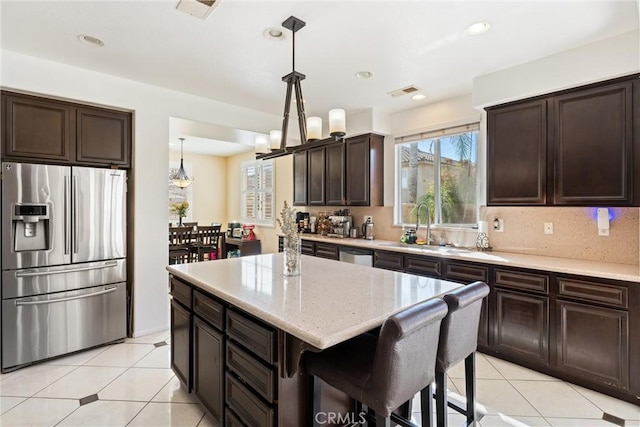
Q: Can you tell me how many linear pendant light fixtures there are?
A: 1